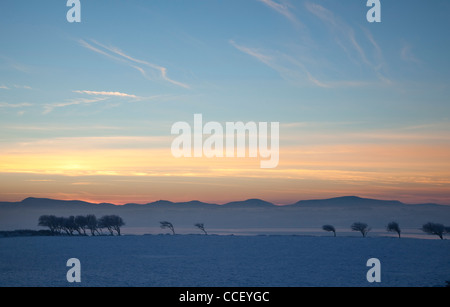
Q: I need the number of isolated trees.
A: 6